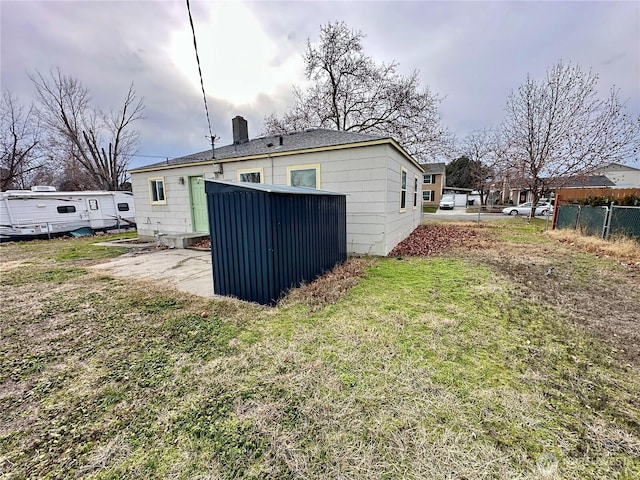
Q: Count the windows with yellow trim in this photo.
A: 5